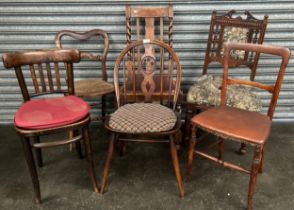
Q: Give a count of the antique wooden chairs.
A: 6